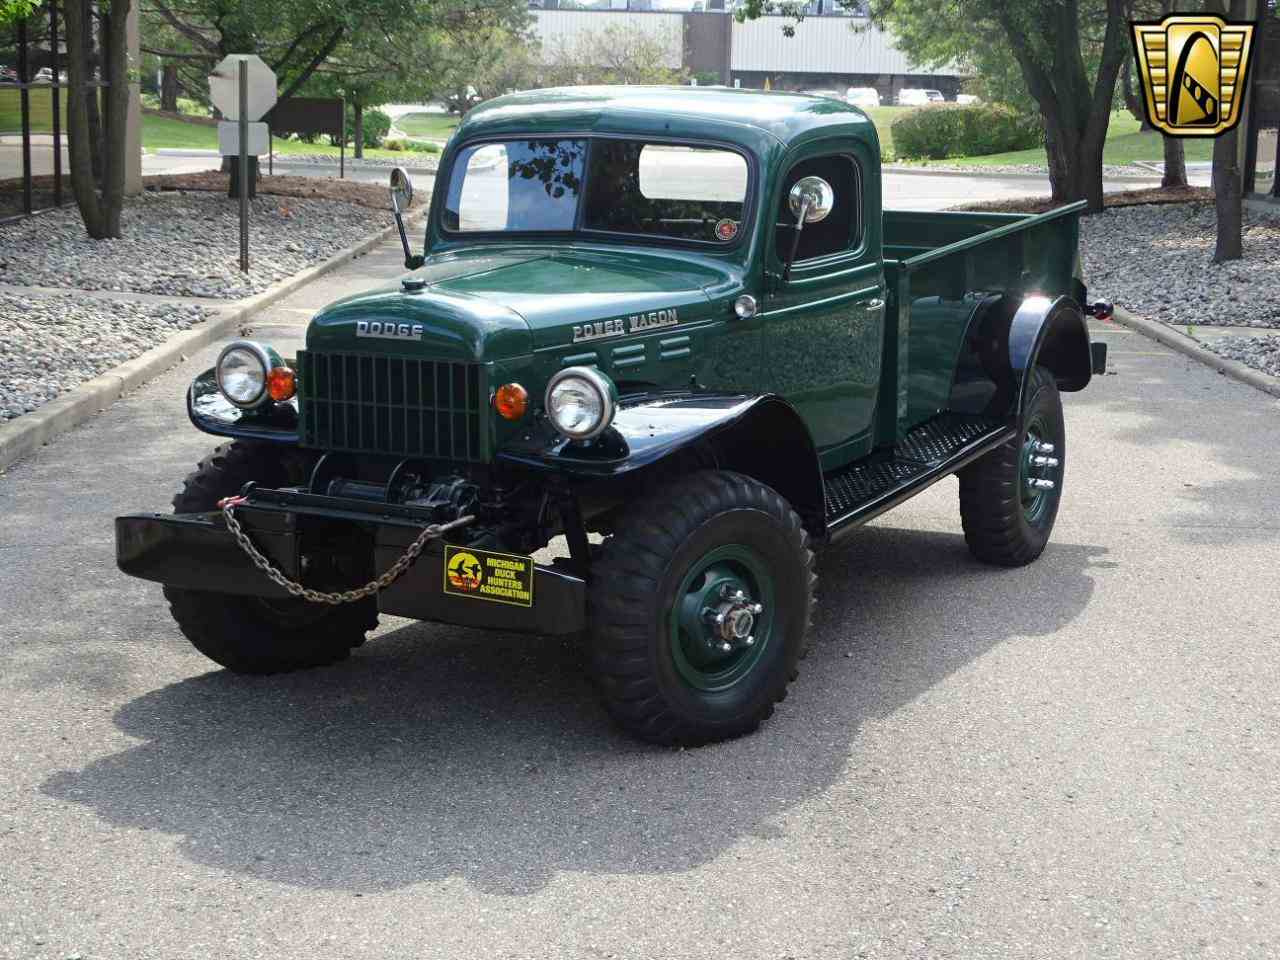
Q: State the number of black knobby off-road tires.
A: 3